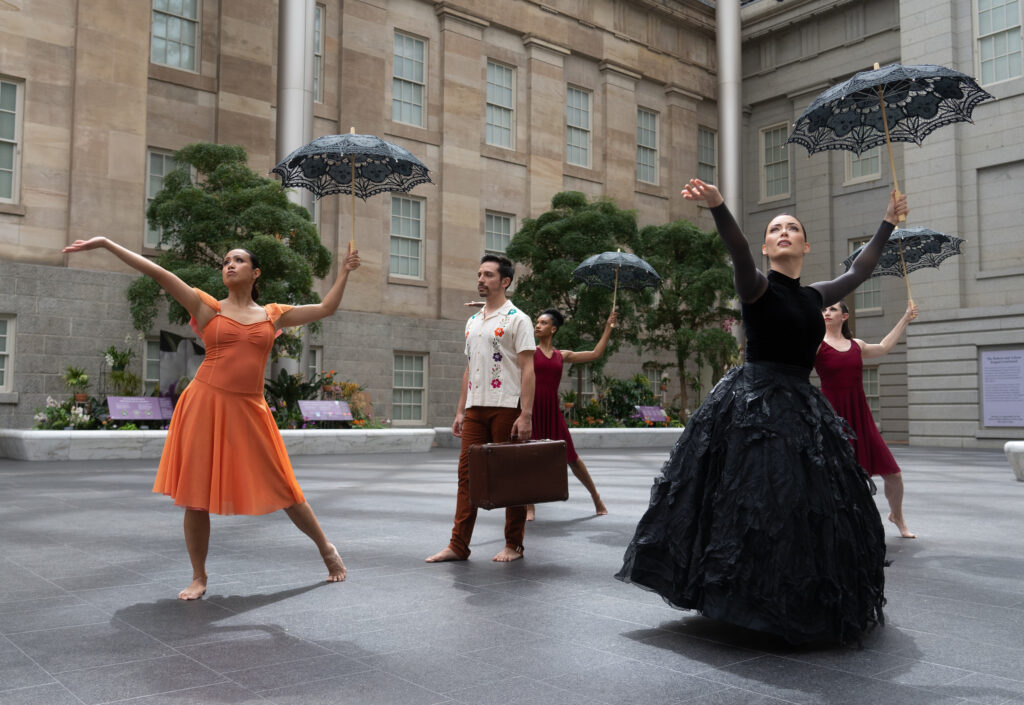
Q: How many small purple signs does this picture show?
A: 3